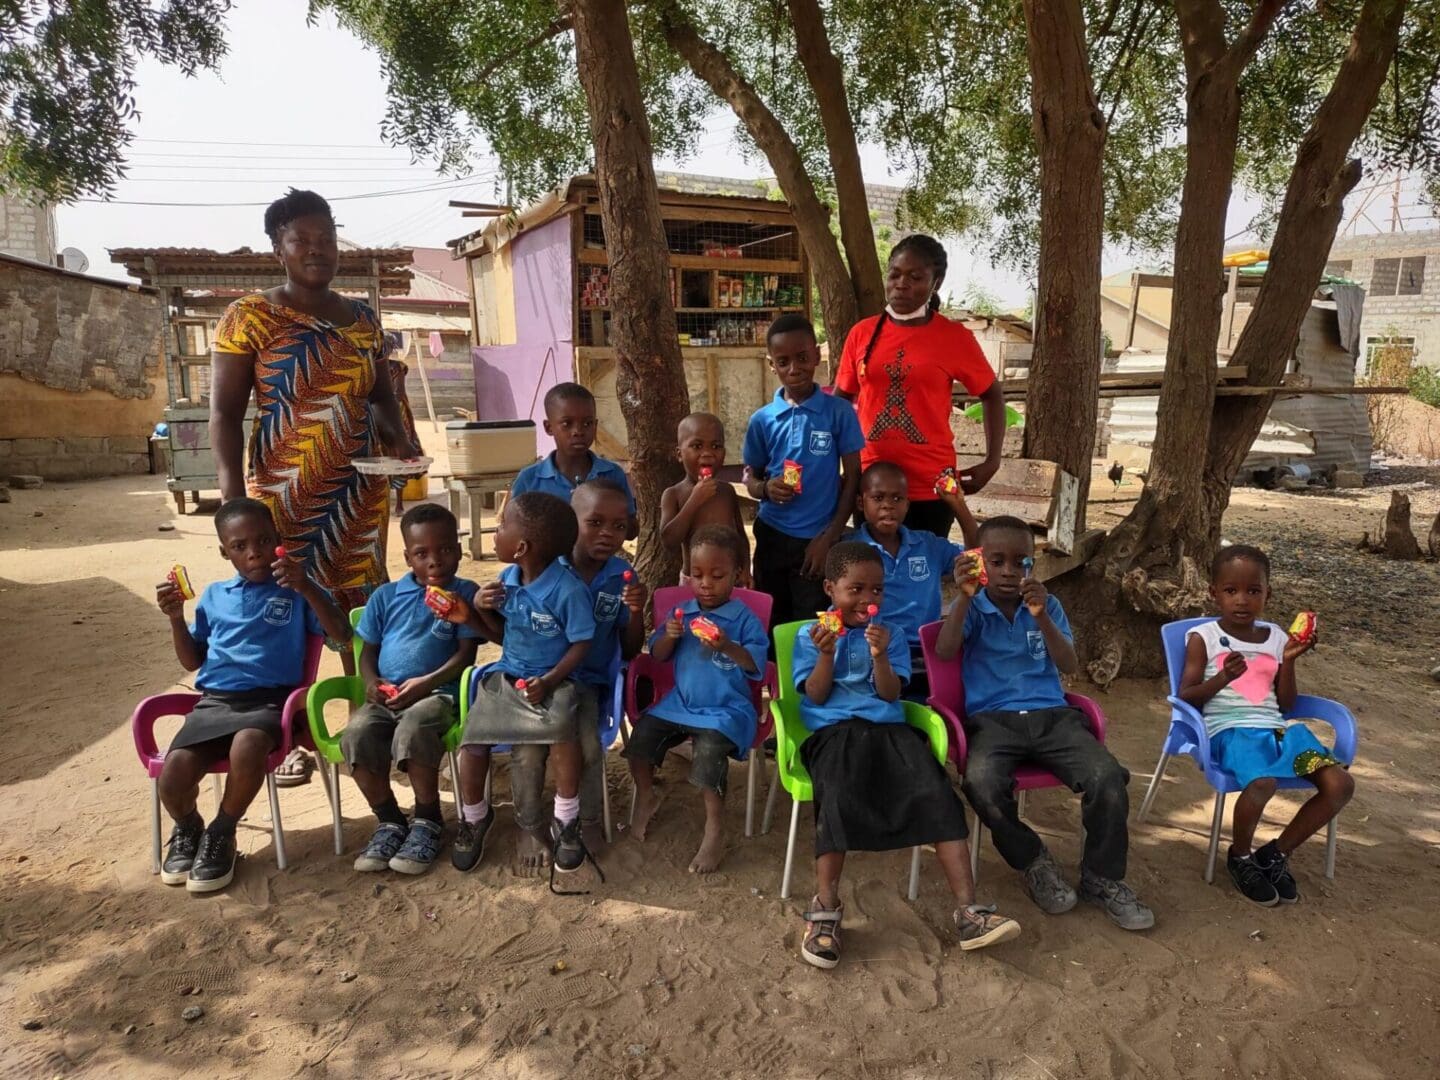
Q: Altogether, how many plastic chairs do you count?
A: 7